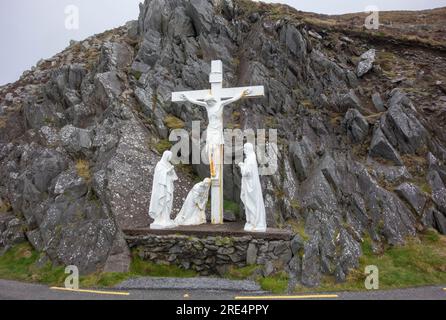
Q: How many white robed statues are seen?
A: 3